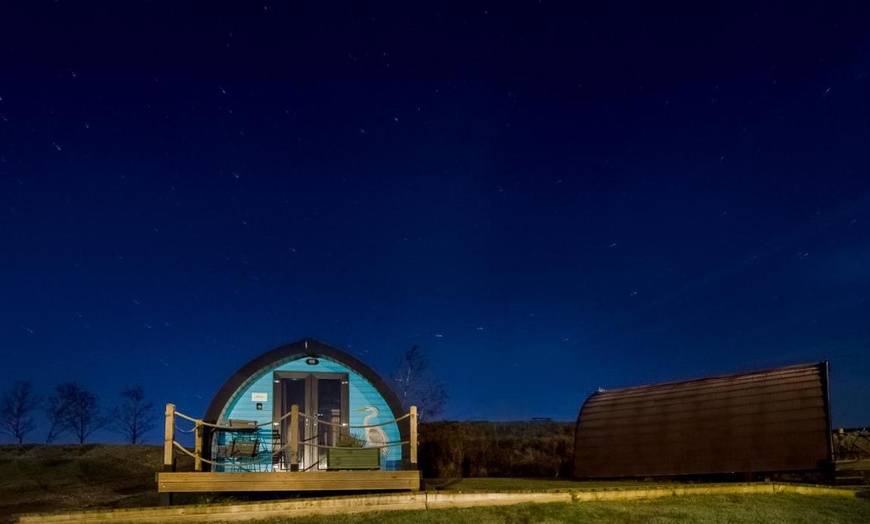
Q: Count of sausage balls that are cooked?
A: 0